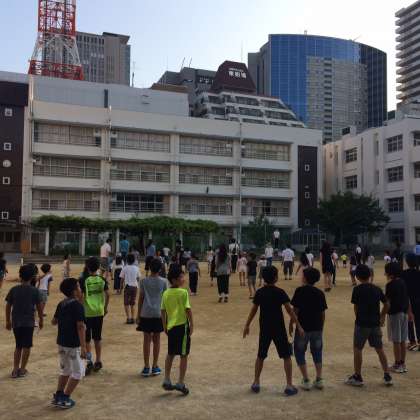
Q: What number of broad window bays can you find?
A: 12